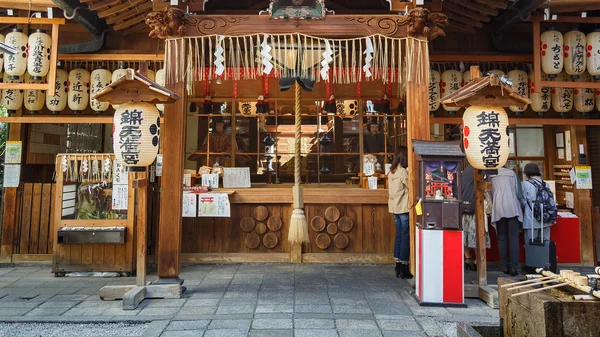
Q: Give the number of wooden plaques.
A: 12